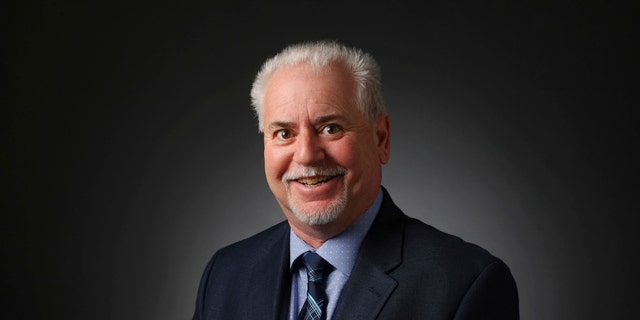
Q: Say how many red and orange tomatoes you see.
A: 0